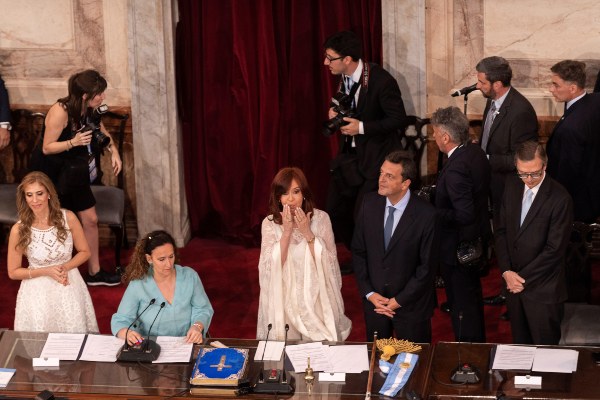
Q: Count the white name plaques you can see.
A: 3